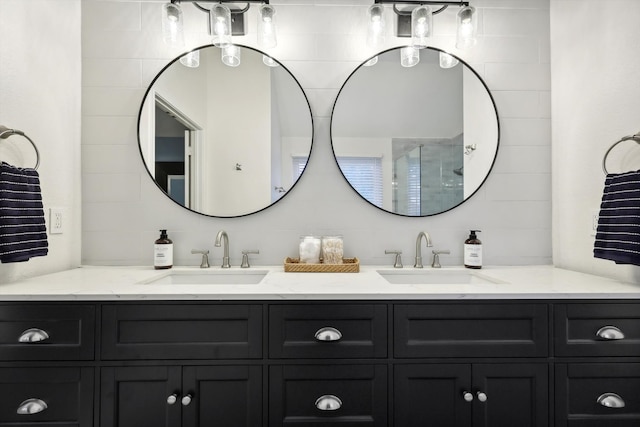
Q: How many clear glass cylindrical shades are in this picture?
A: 6